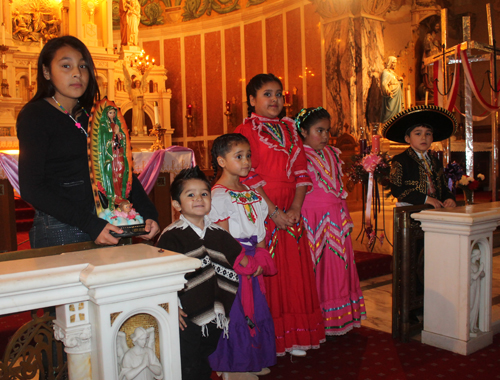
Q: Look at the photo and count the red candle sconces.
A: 3